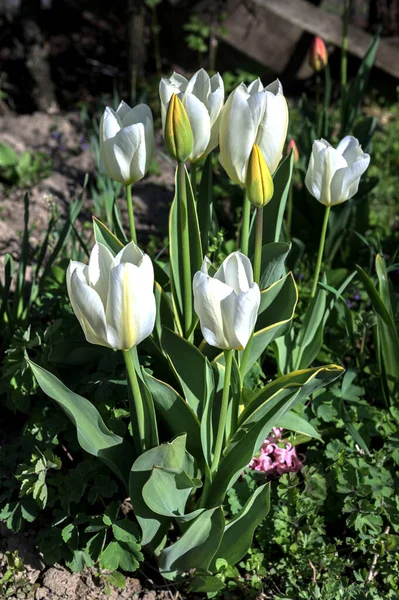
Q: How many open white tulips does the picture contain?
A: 6